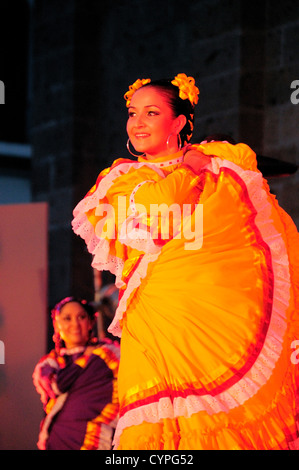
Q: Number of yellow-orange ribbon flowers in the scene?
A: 2